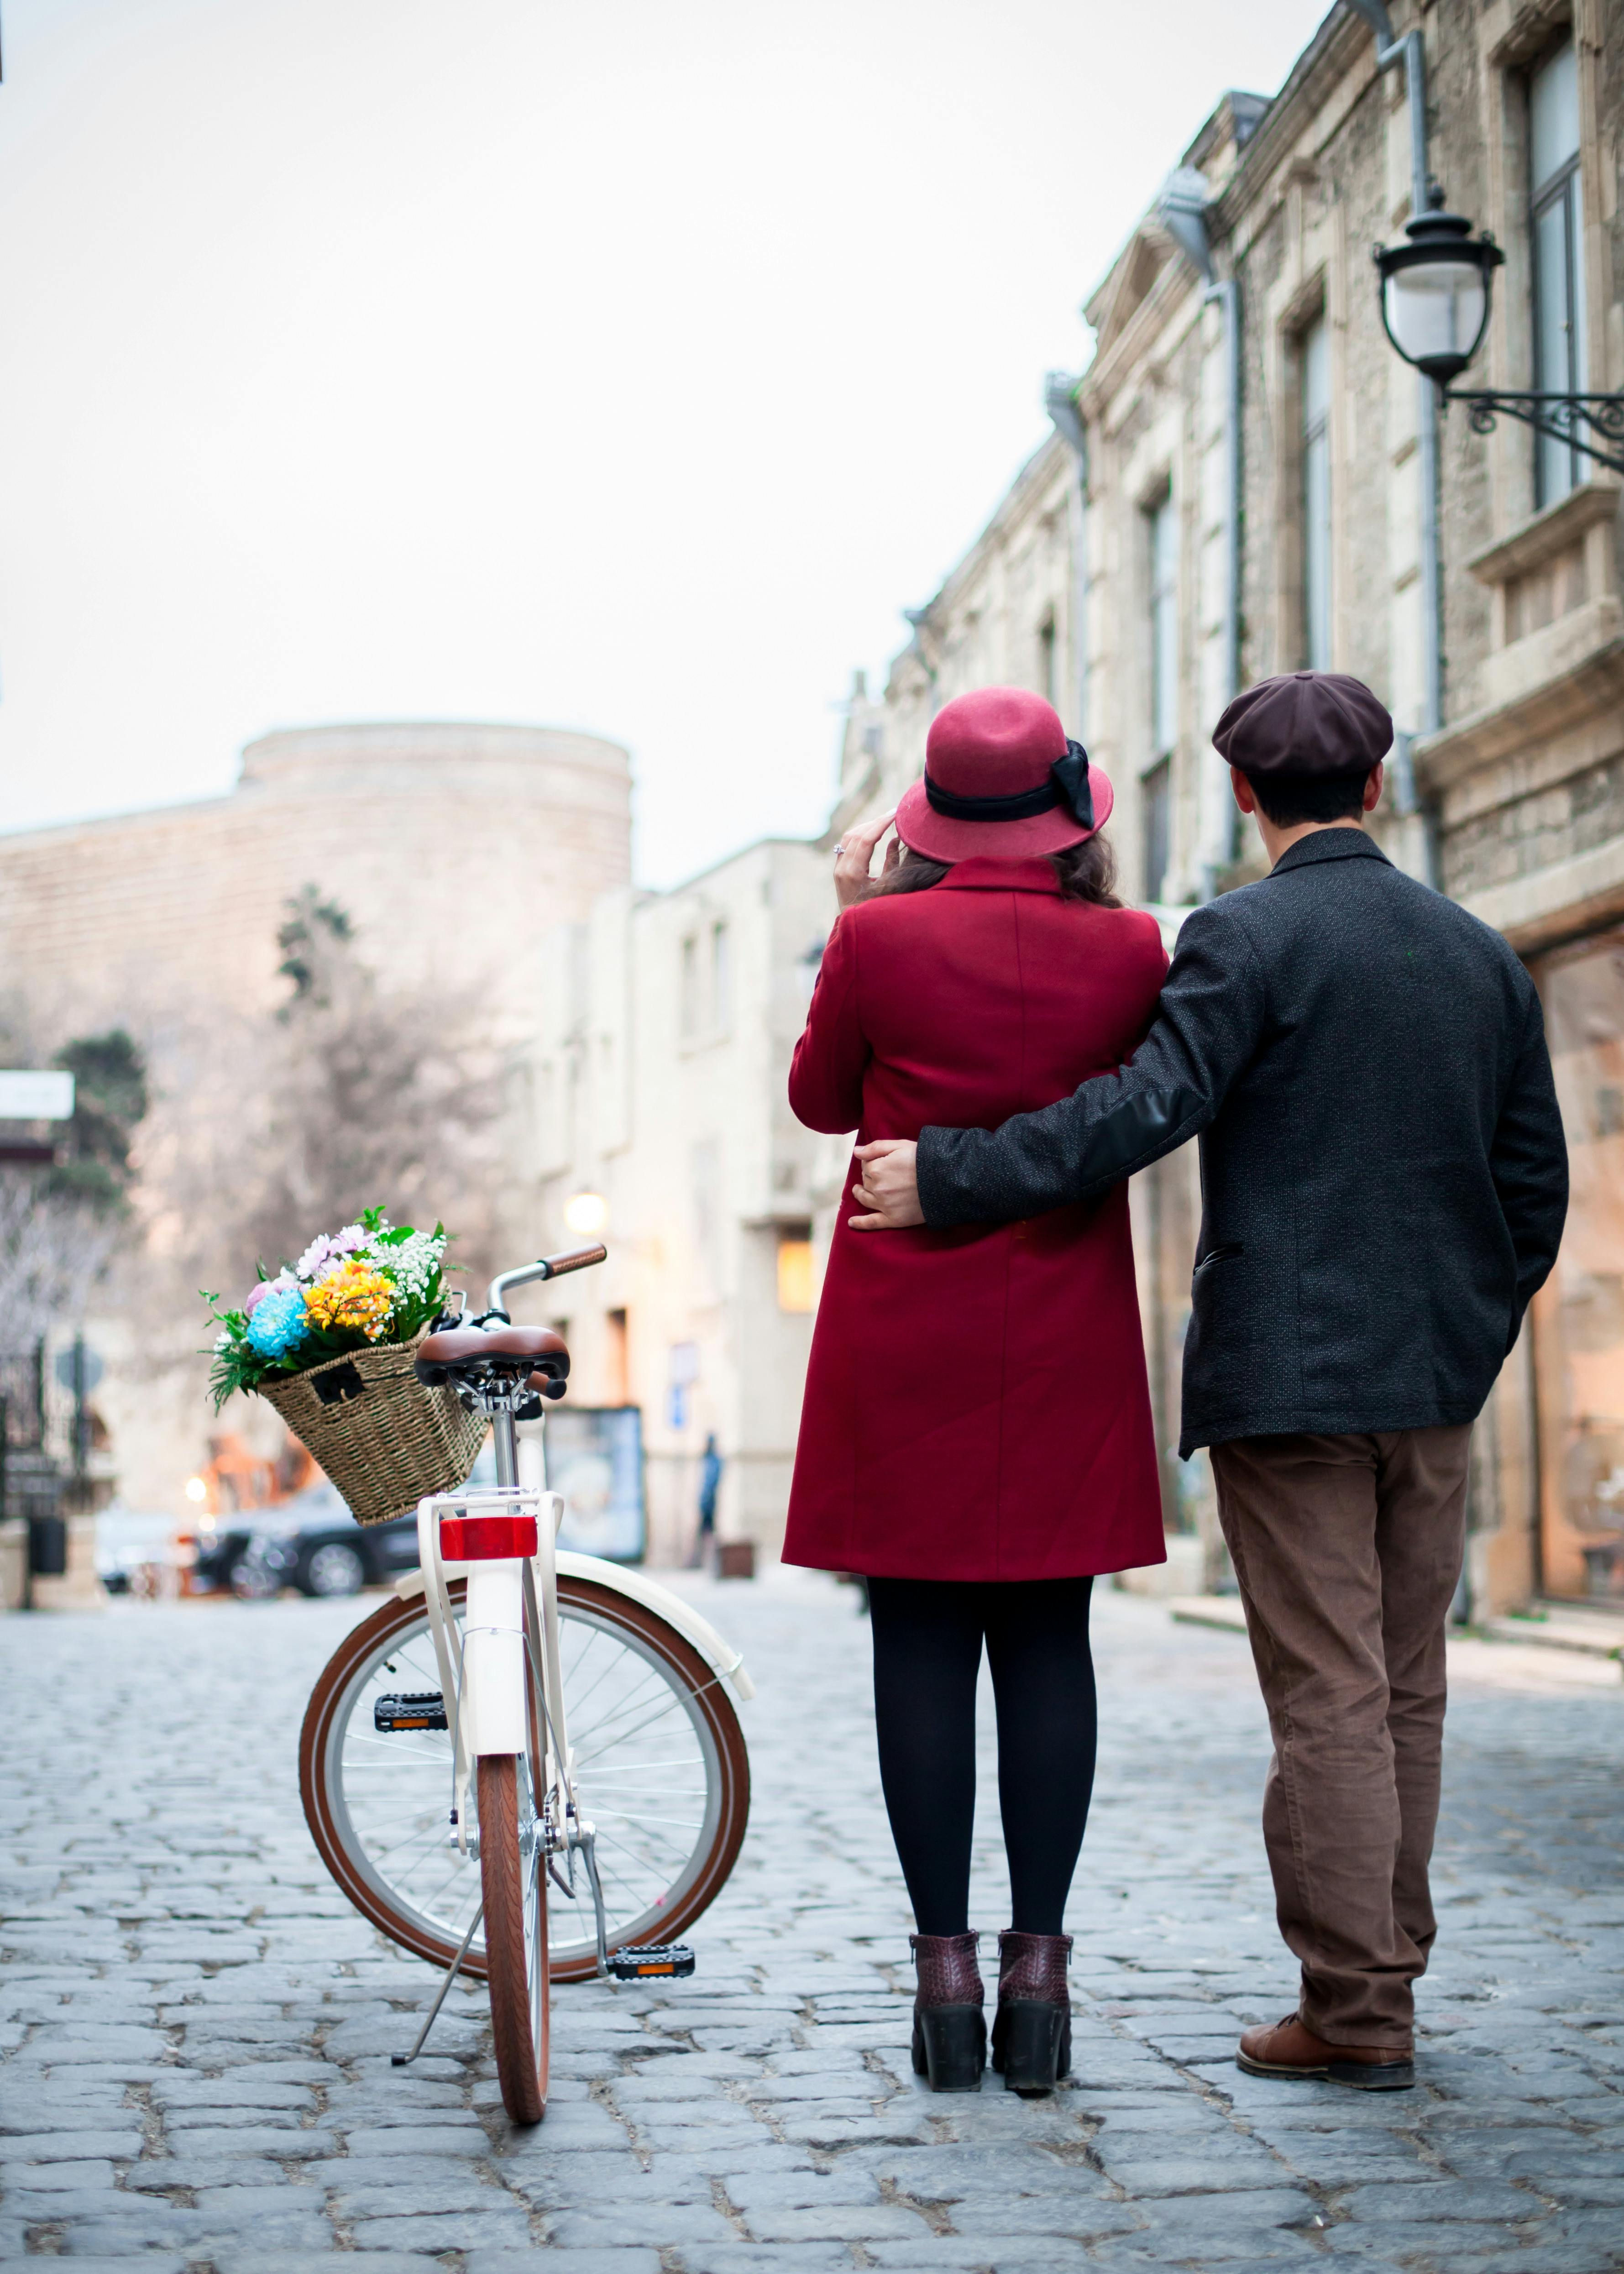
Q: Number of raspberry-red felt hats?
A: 1